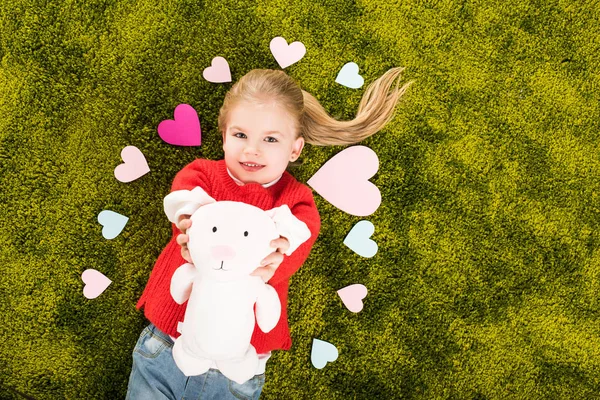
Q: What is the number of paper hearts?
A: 11